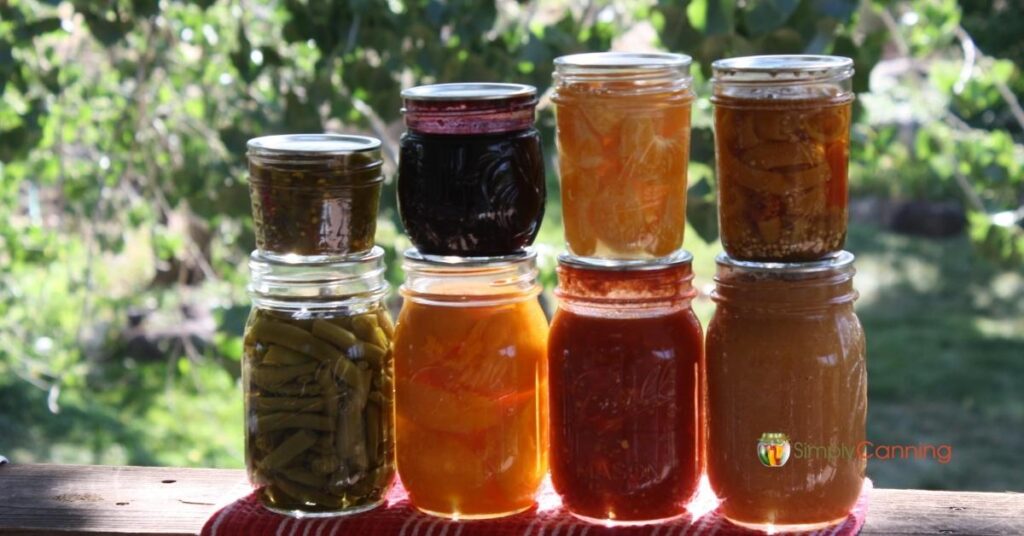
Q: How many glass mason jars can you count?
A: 8